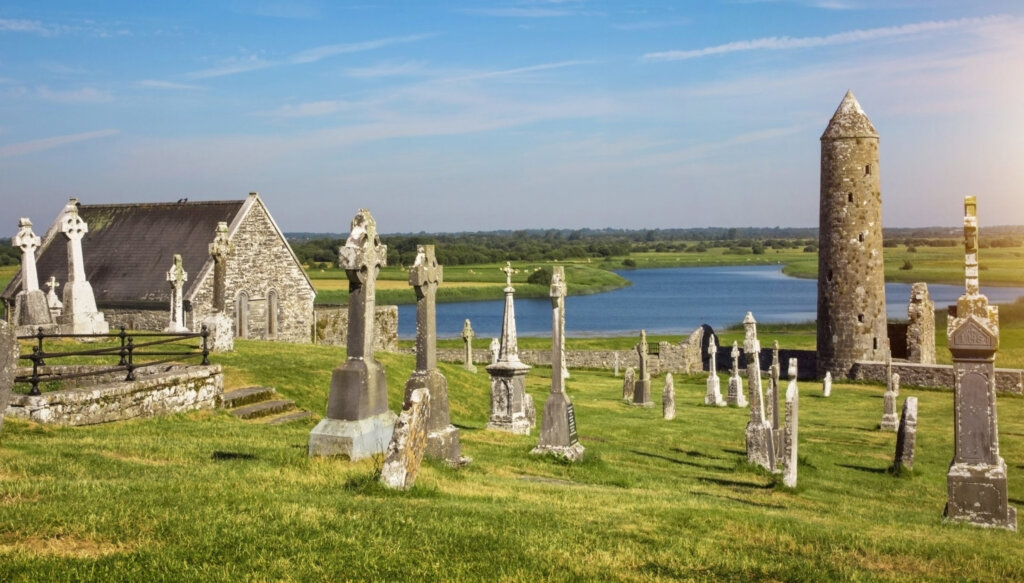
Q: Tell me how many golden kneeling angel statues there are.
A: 0